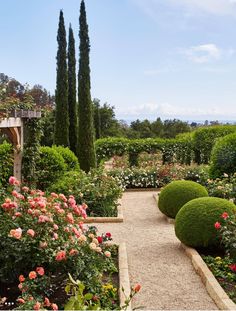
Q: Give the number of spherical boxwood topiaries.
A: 2